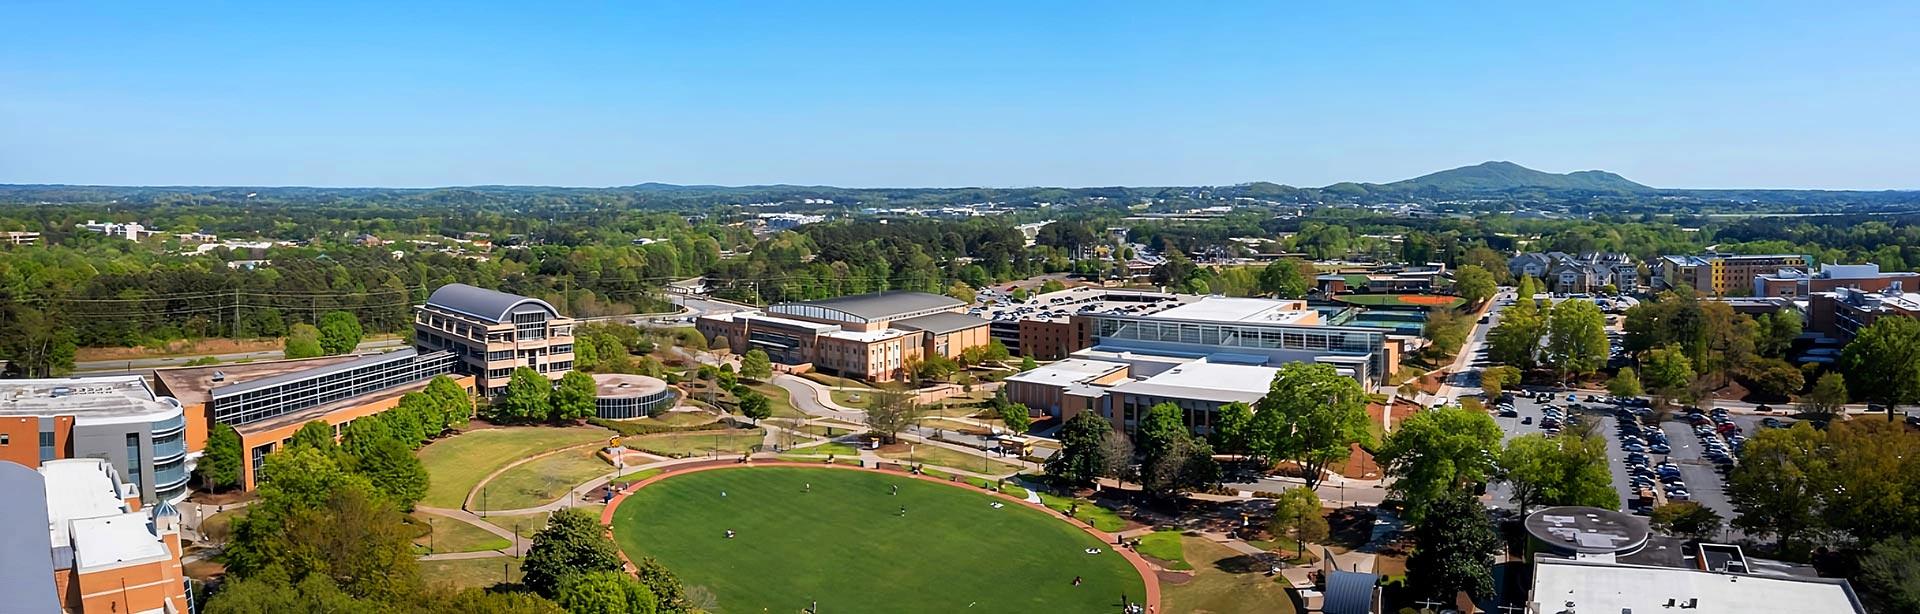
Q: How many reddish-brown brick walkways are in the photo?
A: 1